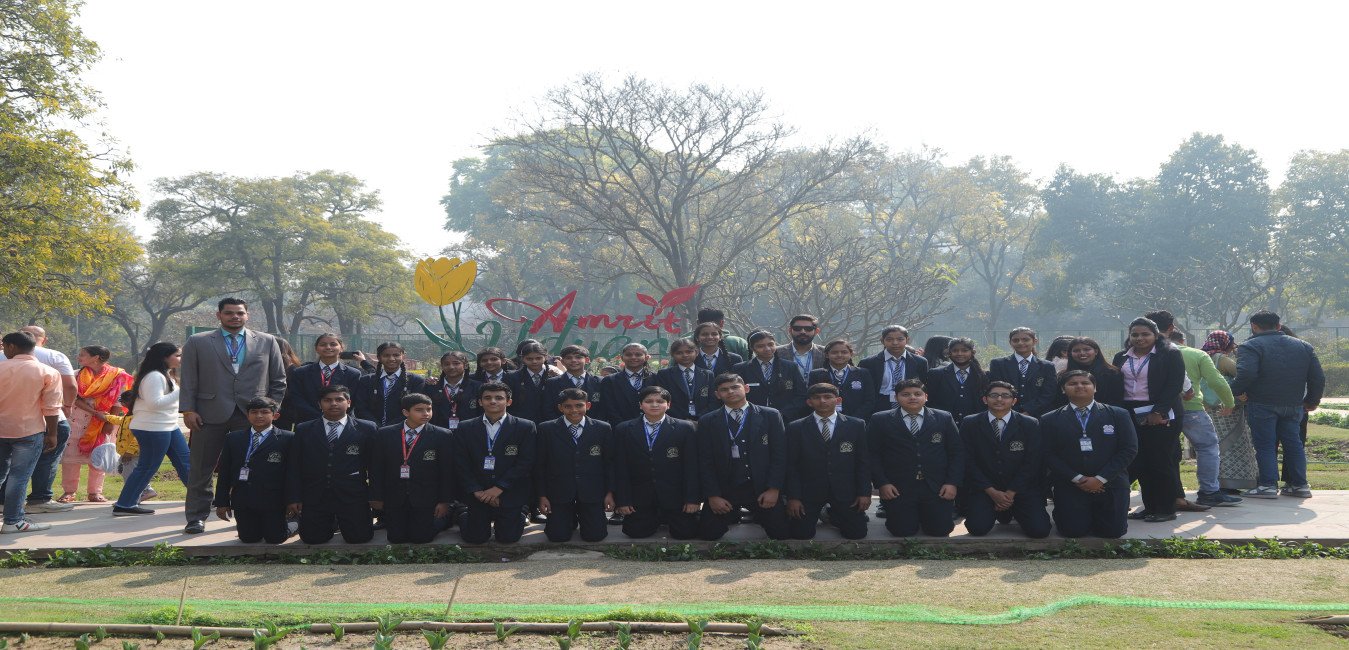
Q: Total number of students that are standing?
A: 14